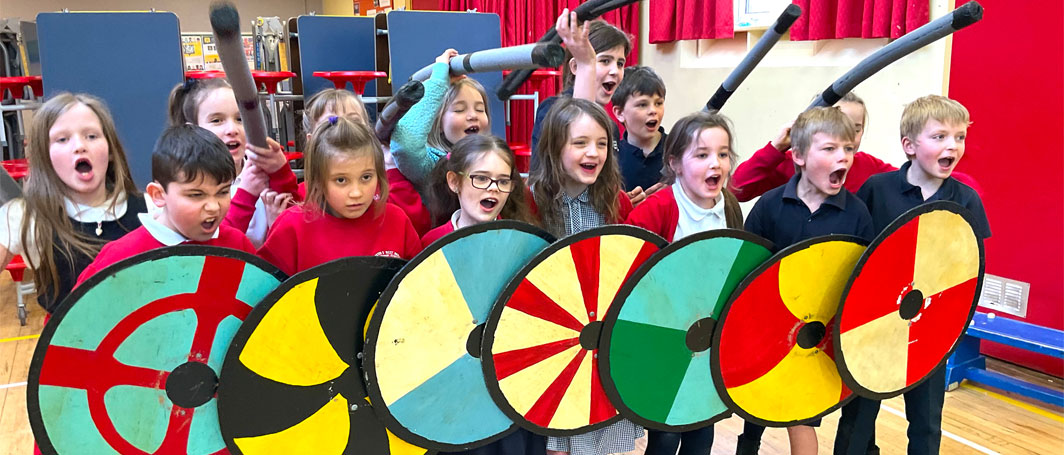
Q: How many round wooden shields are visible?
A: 7